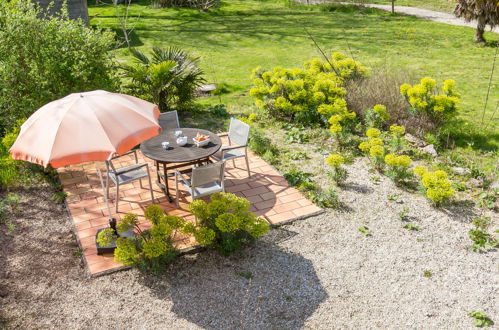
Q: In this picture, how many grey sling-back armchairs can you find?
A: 4